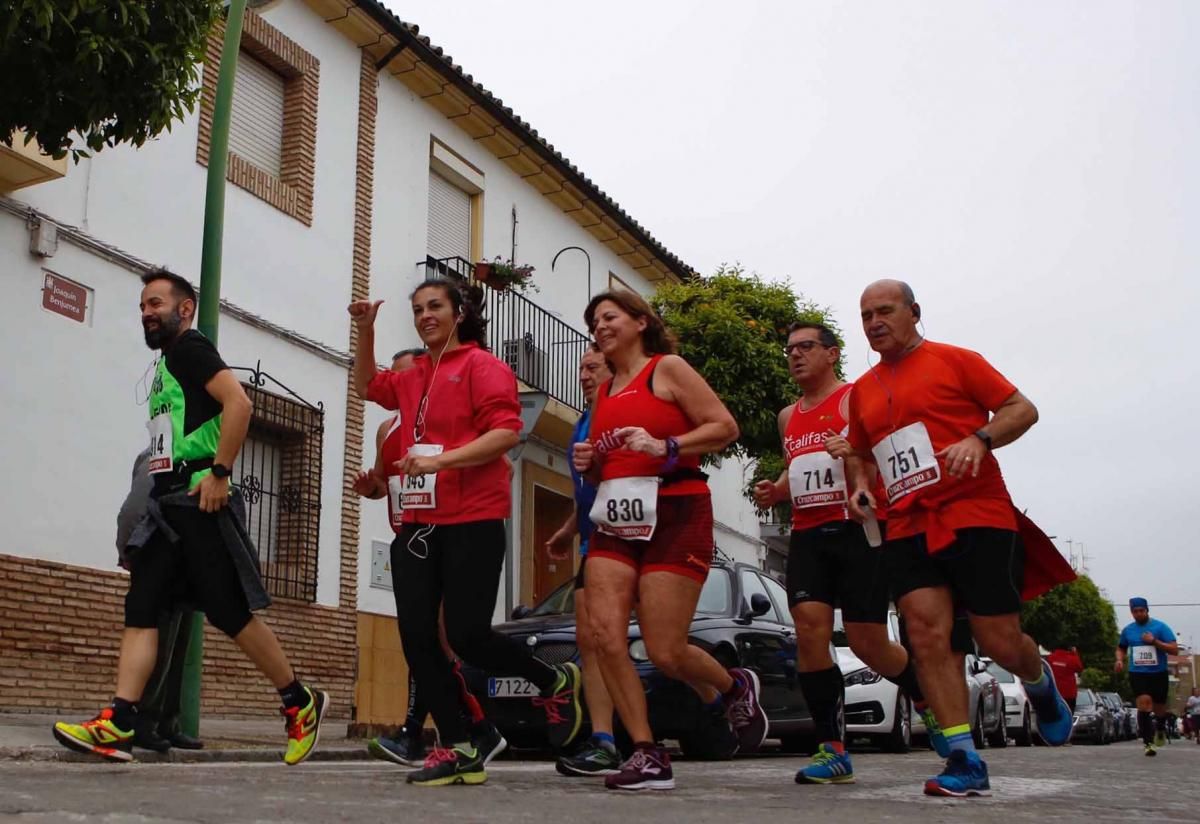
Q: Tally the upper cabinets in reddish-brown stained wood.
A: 0